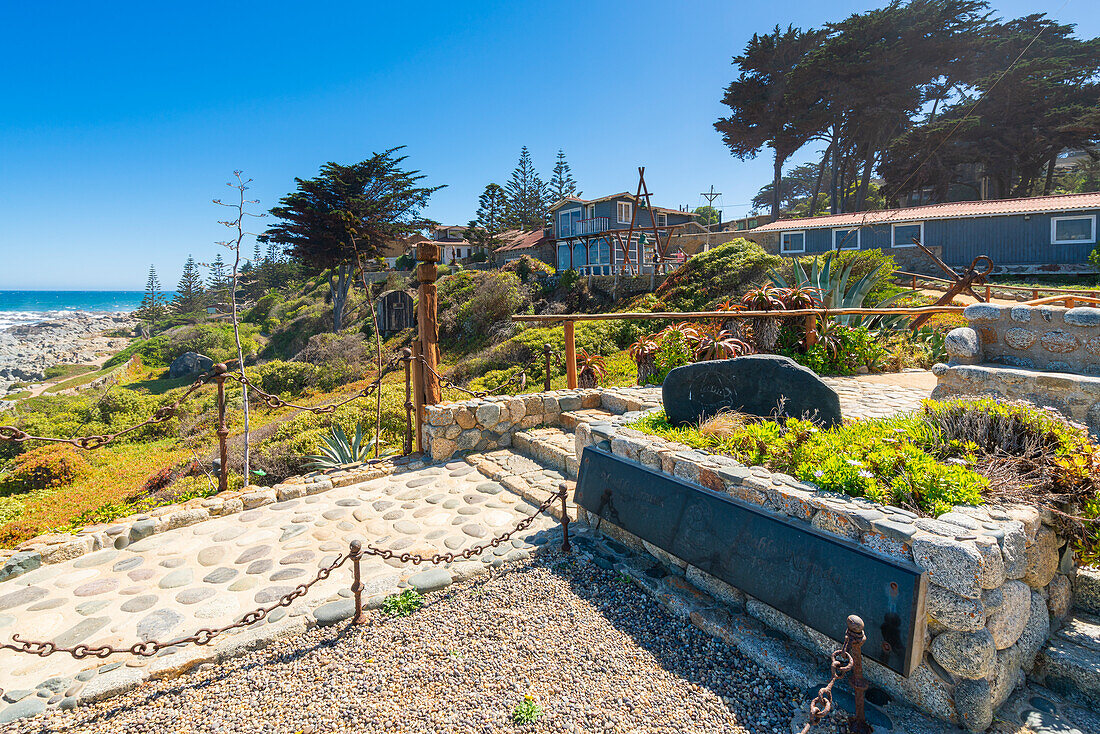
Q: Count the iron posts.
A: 6